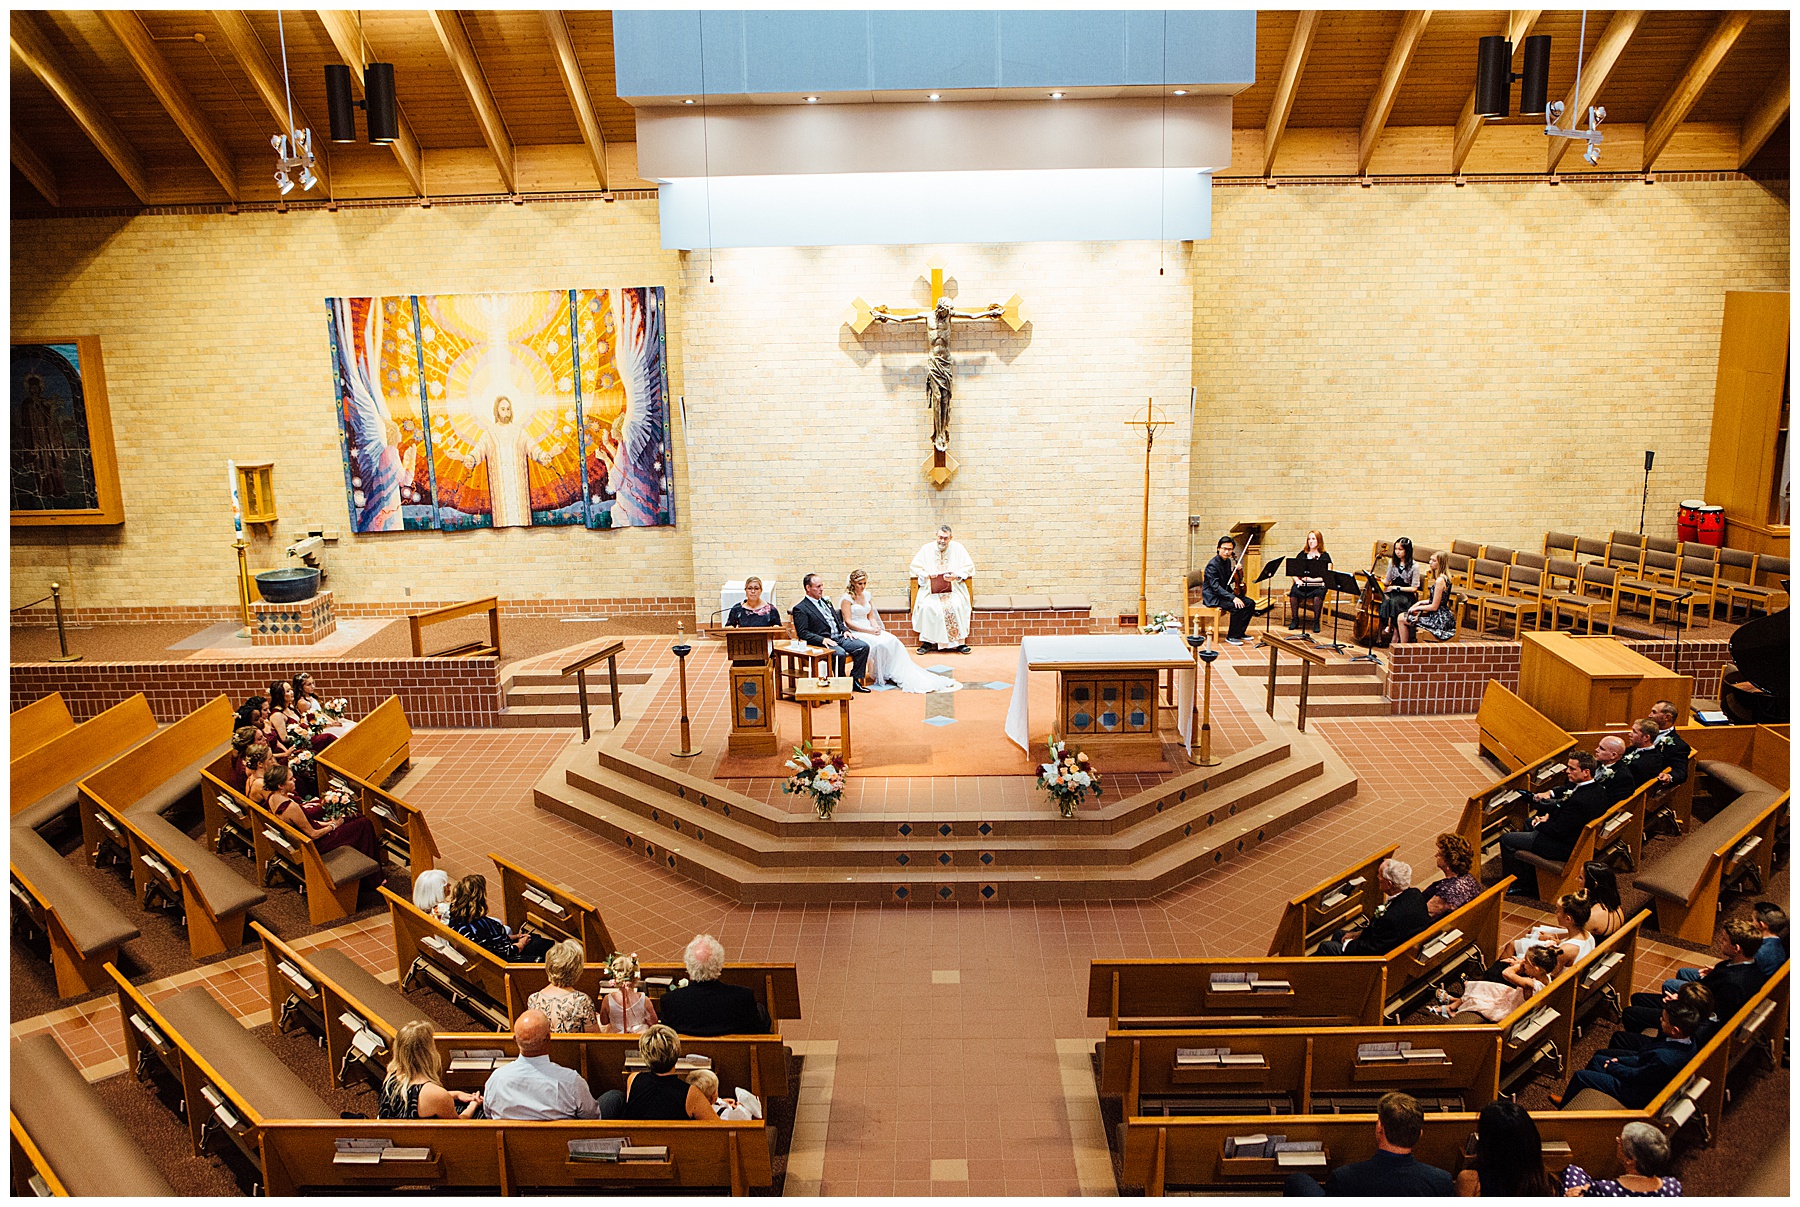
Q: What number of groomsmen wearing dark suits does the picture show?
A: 4